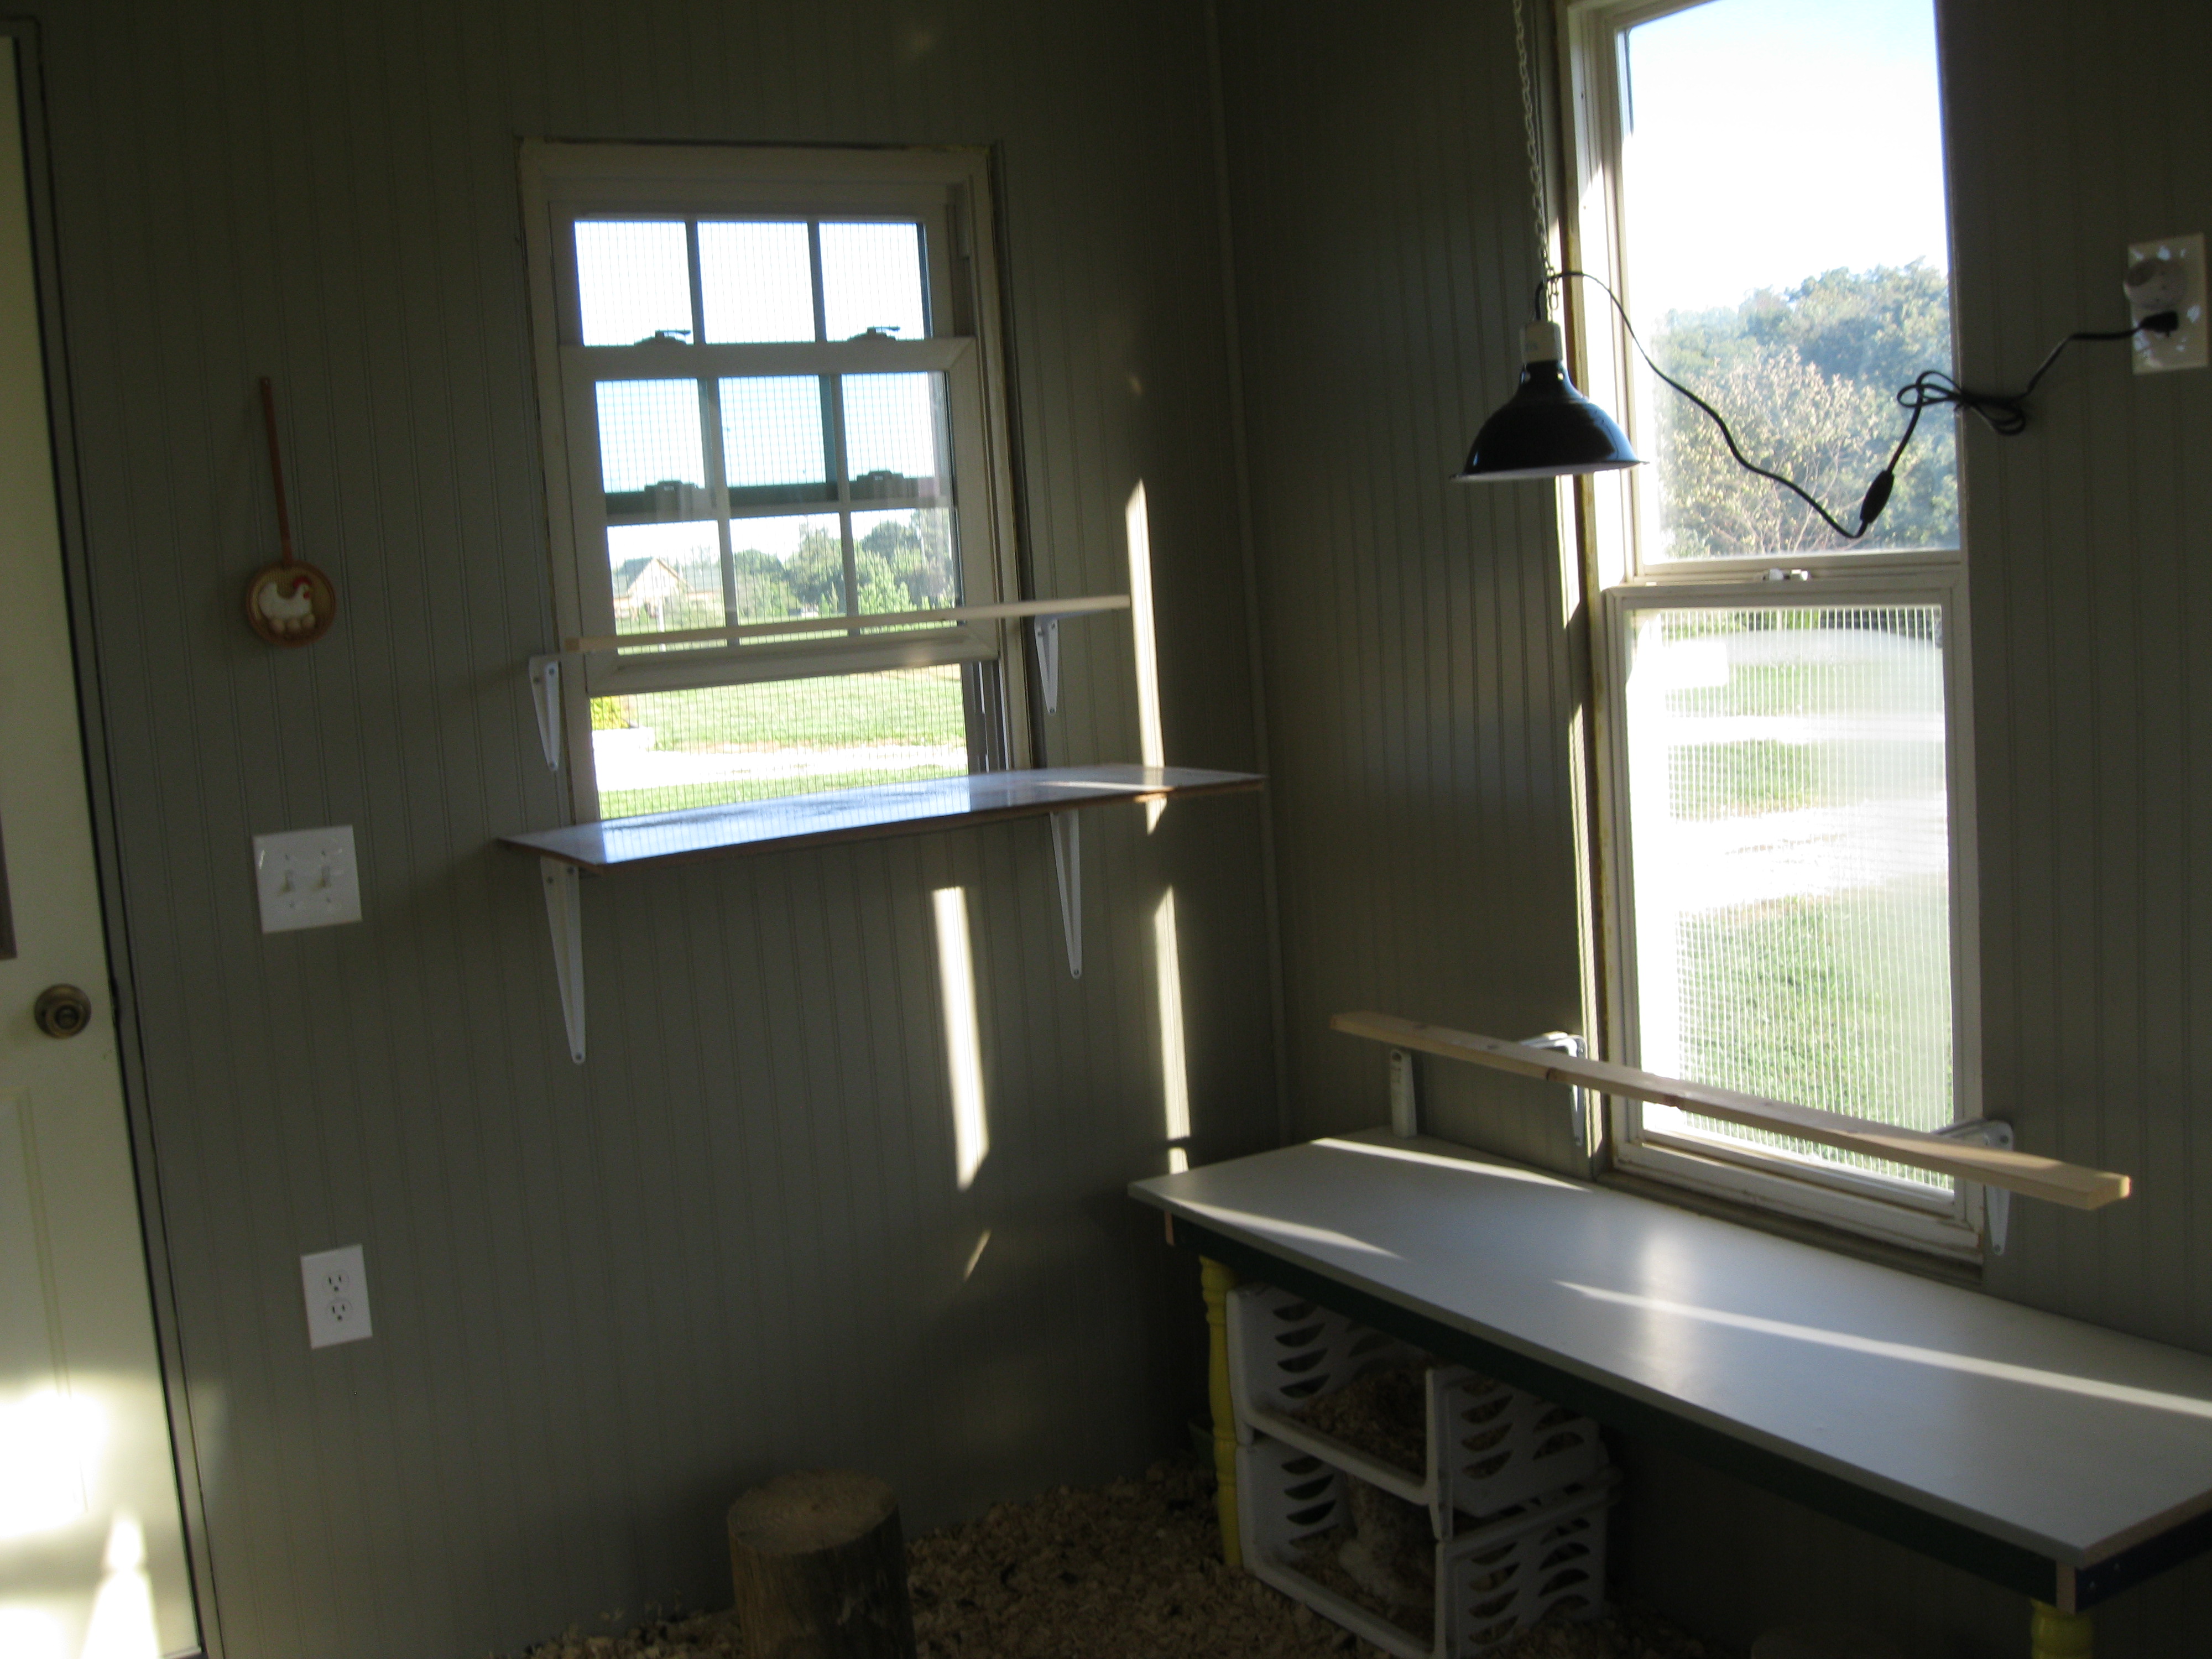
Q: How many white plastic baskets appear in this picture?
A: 2